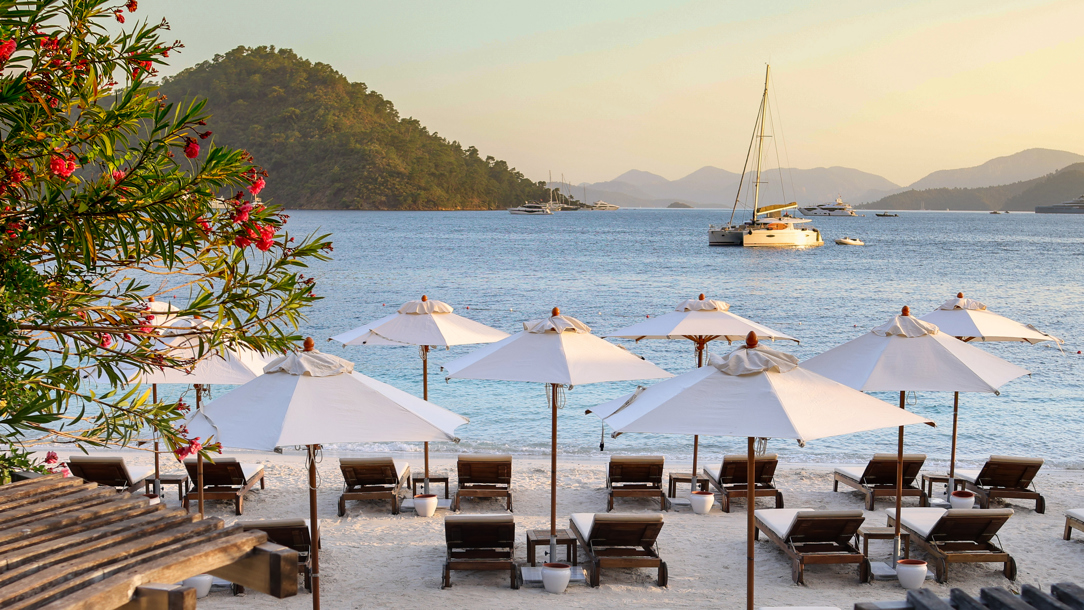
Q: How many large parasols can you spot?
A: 9